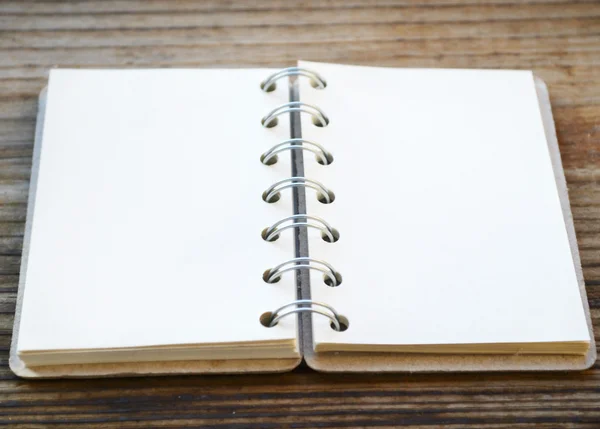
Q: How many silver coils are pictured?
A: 7